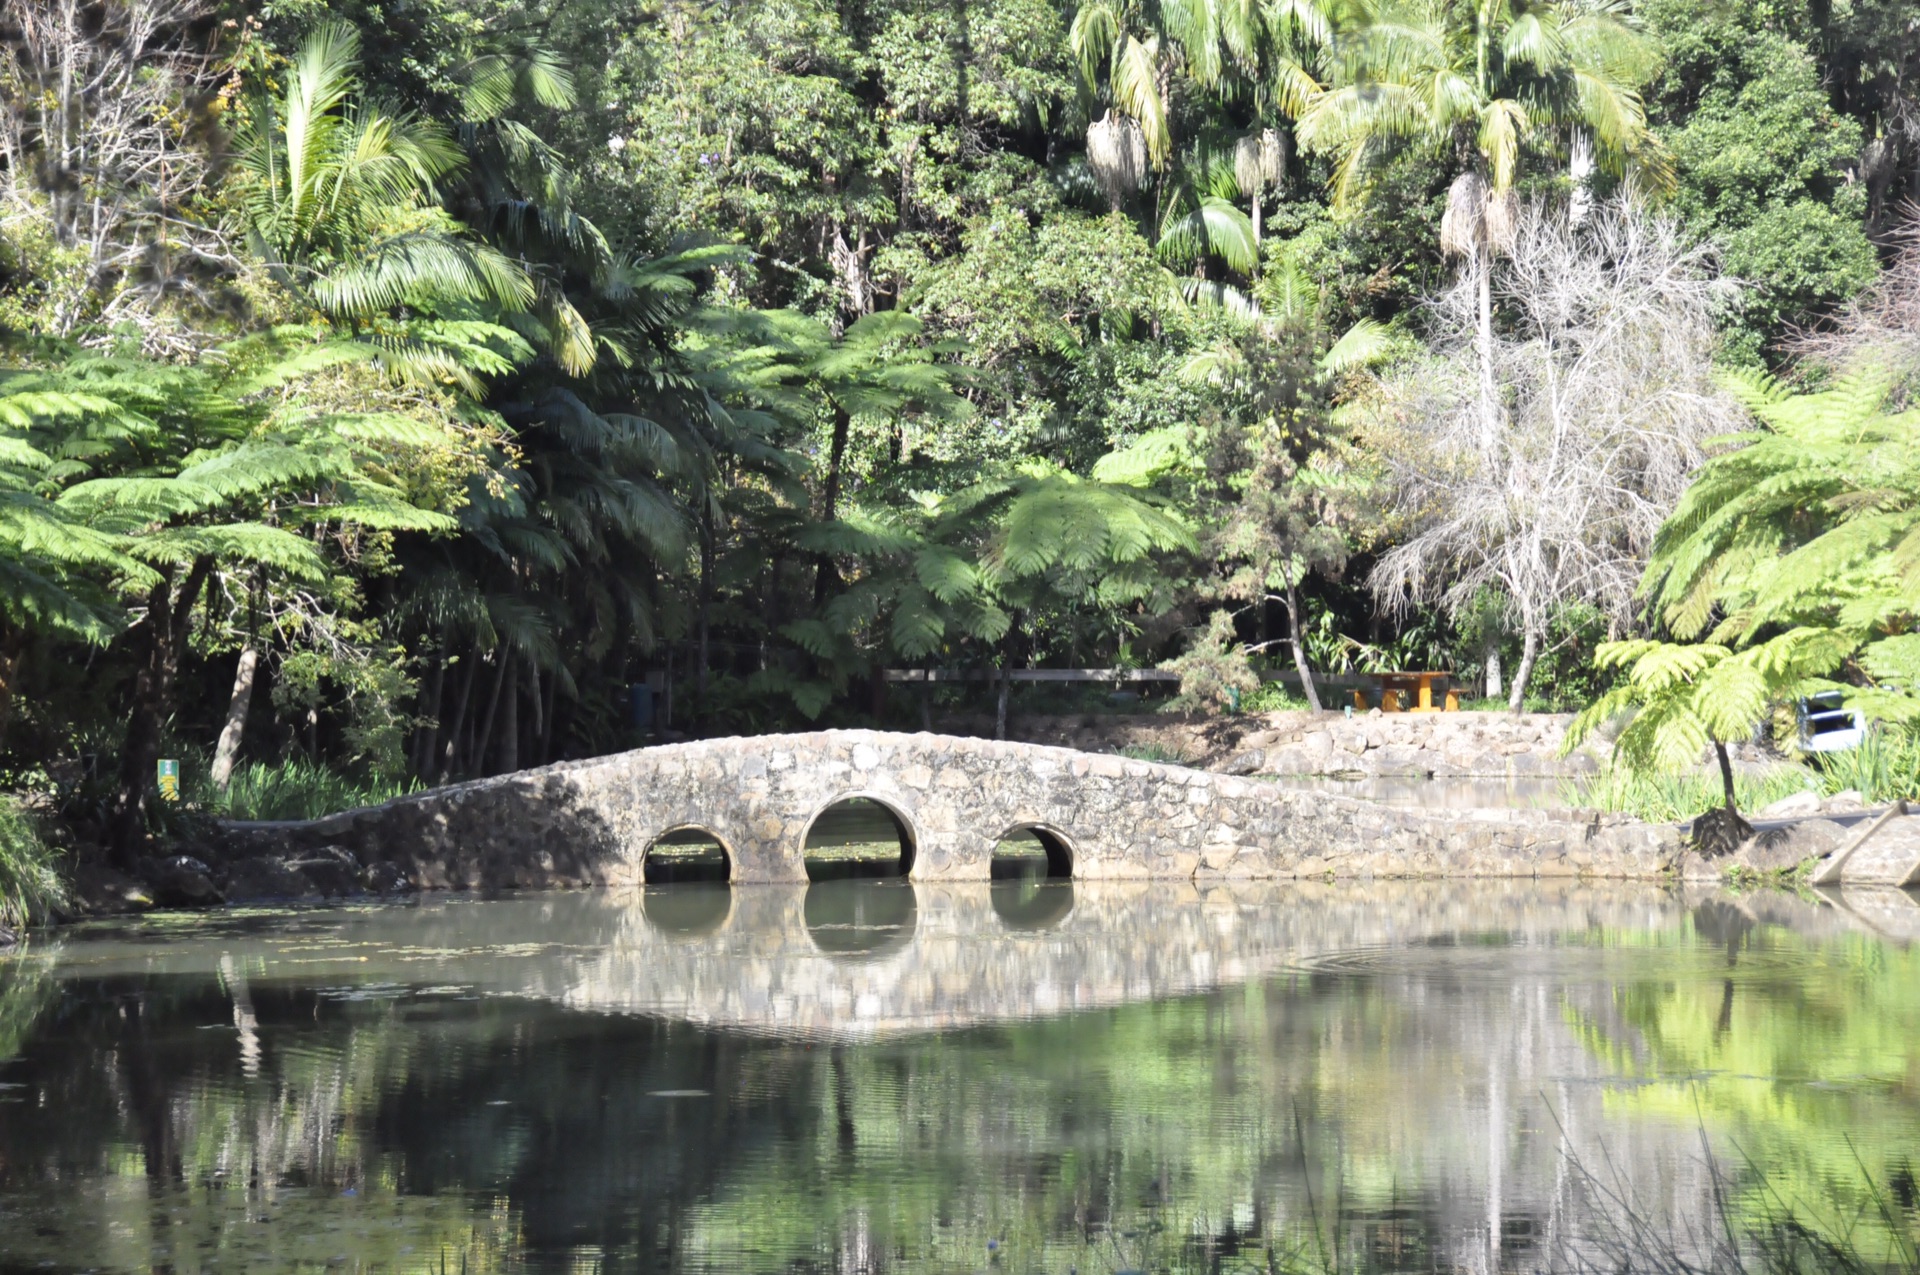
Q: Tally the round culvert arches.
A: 3